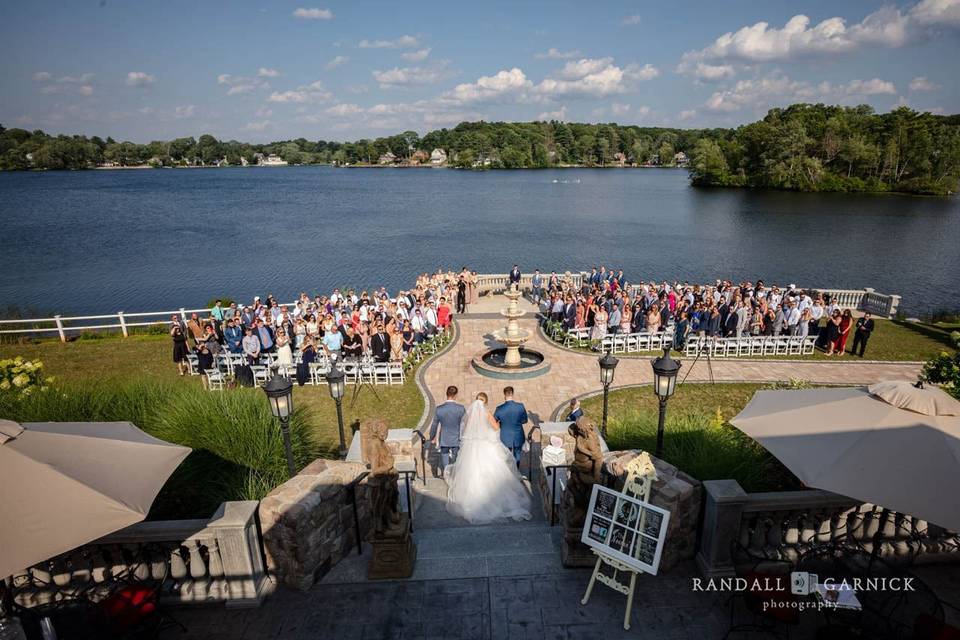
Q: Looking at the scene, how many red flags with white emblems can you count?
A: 0